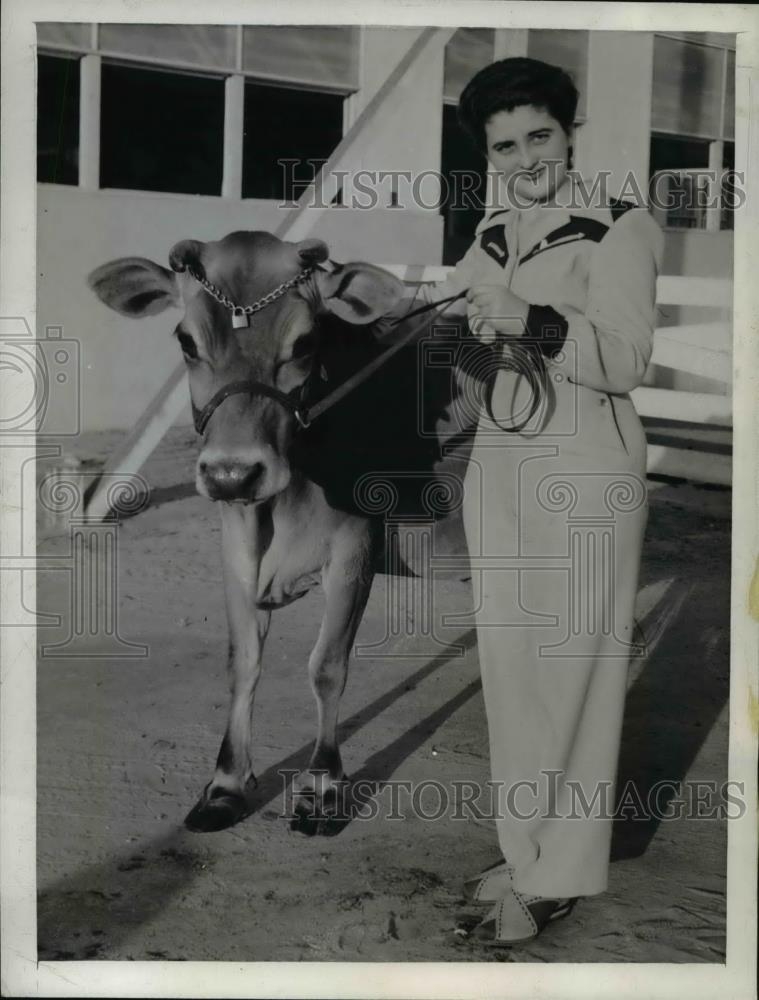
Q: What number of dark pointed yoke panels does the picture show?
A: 2